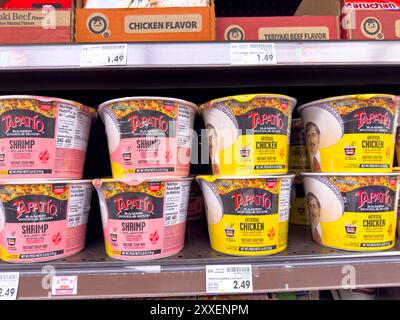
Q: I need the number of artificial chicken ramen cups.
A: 4